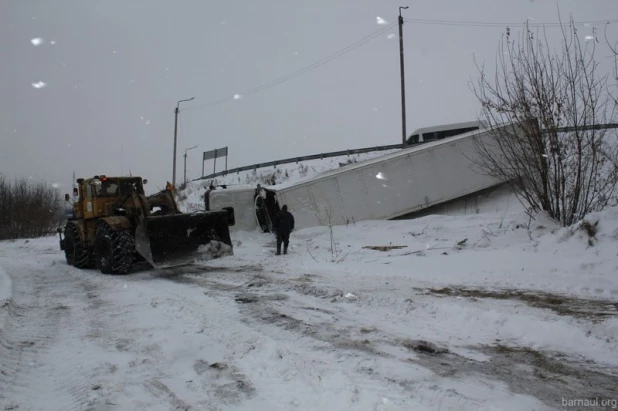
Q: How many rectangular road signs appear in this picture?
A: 1